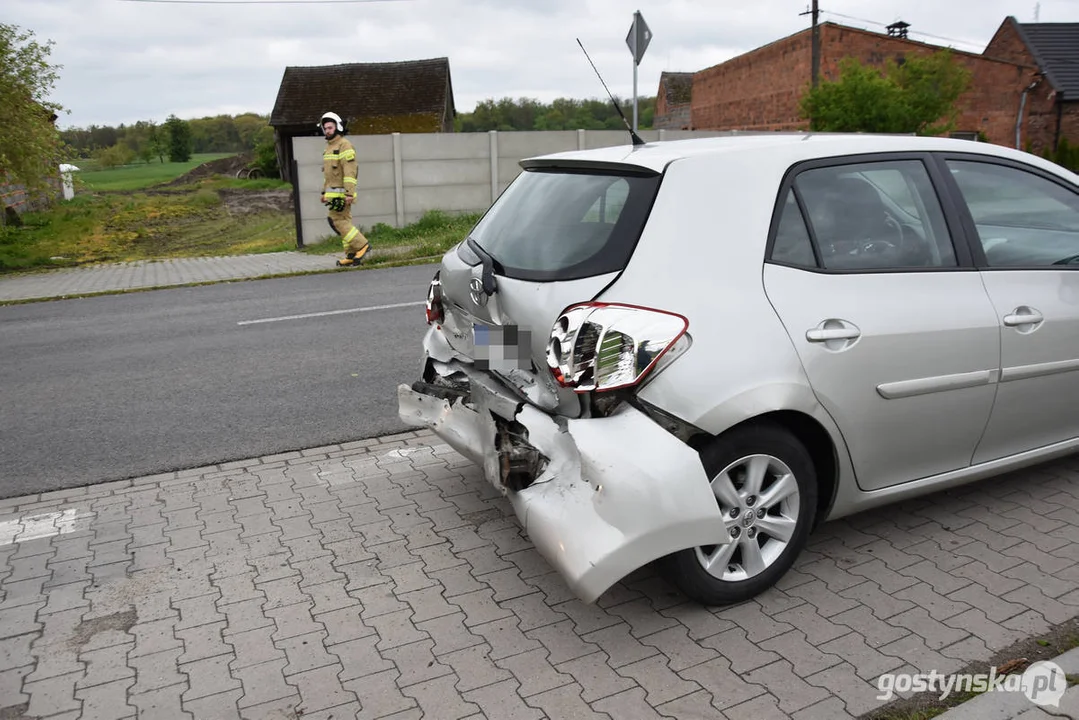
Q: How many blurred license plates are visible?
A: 1